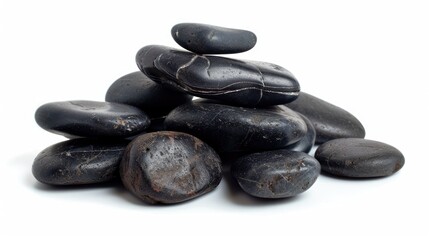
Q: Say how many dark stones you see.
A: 11